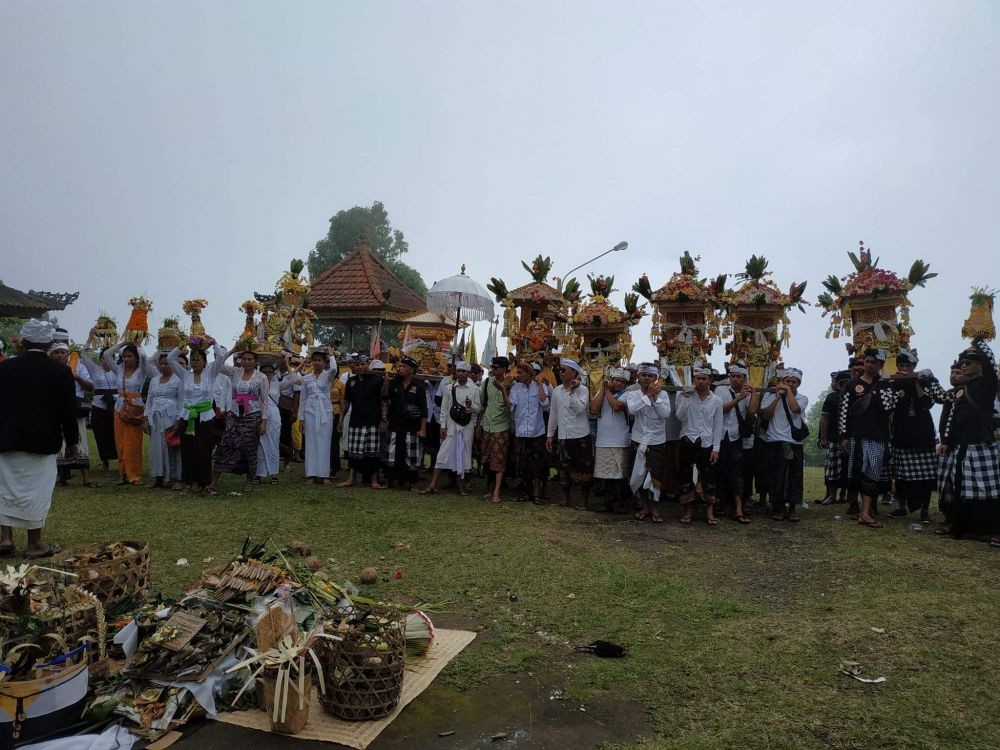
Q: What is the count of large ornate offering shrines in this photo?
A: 5